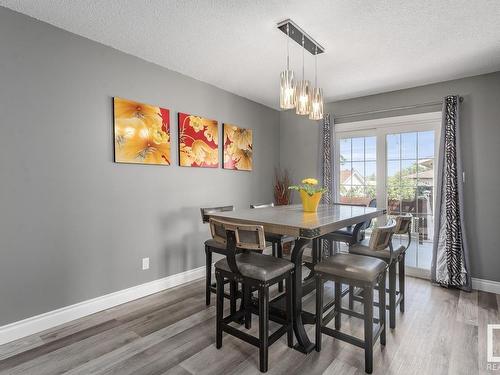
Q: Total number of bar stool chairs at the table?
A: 6